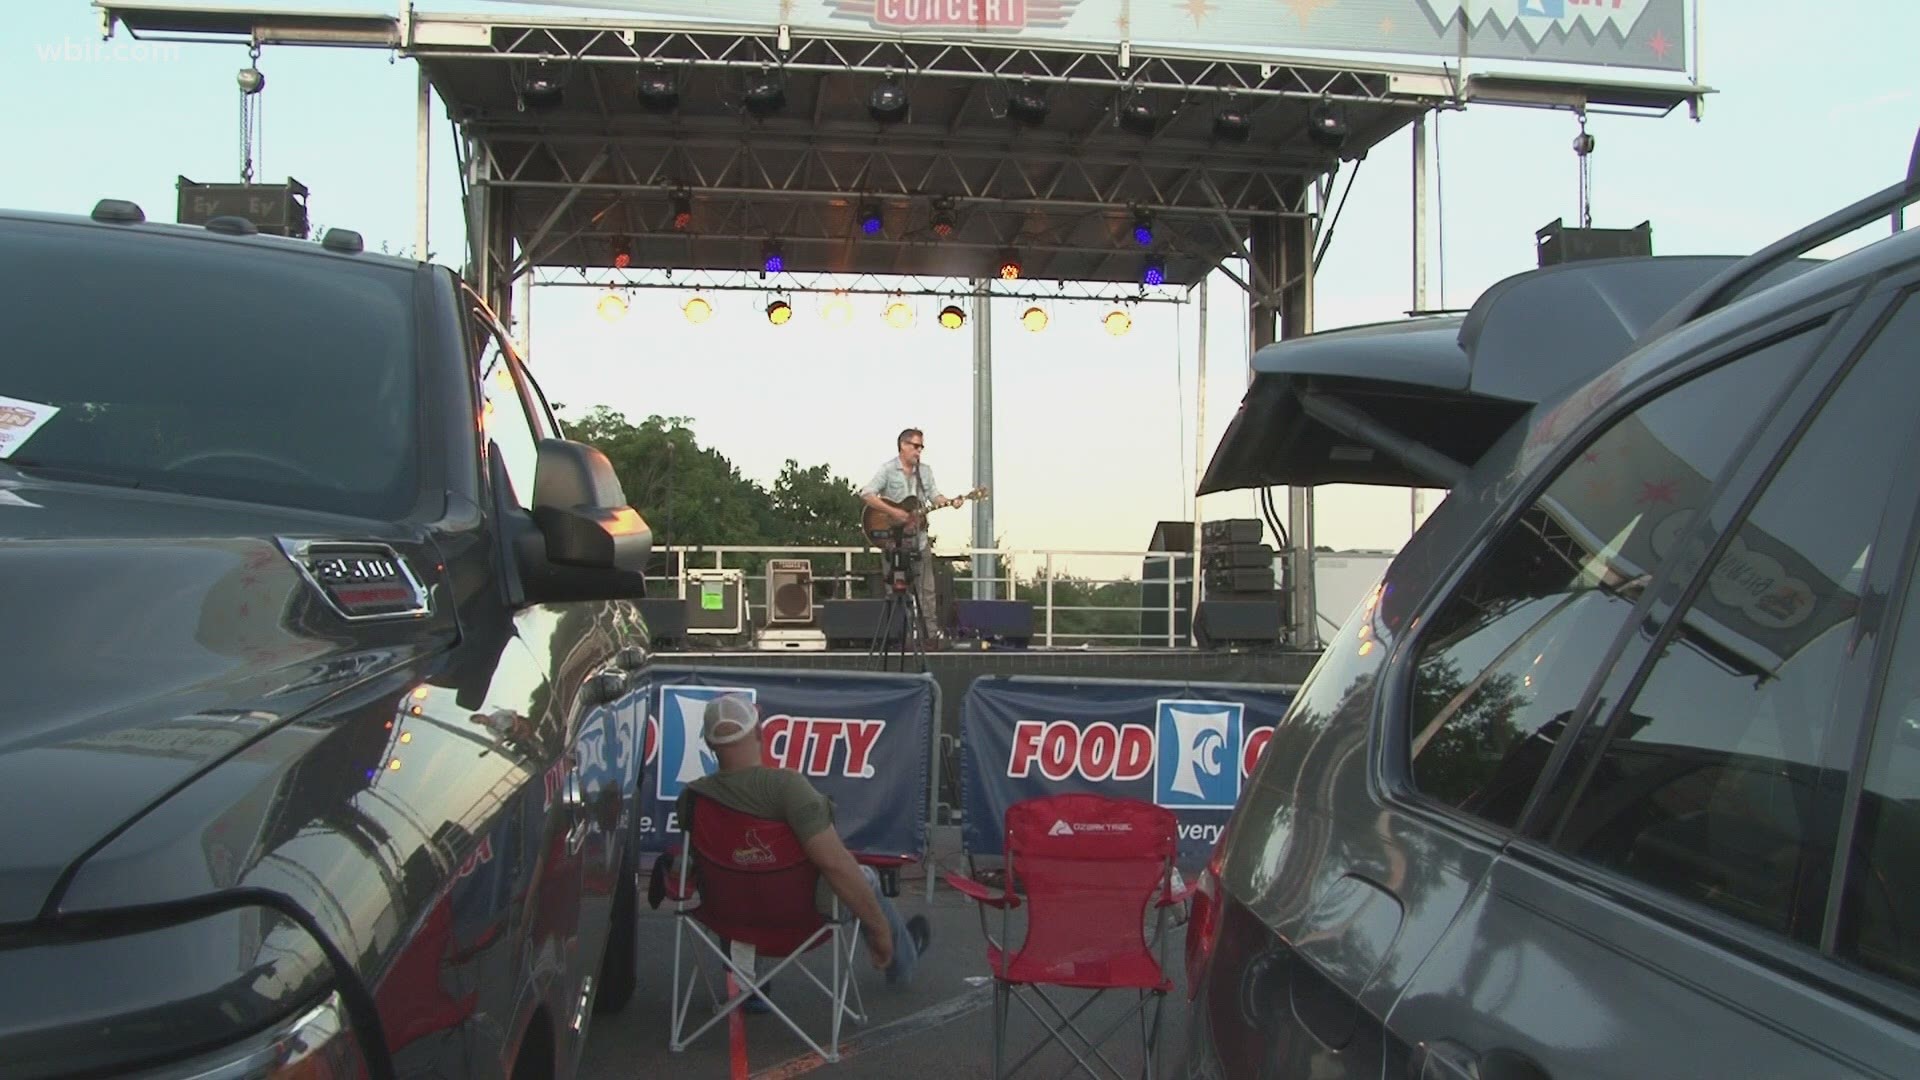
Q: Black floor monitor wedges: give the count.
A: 4